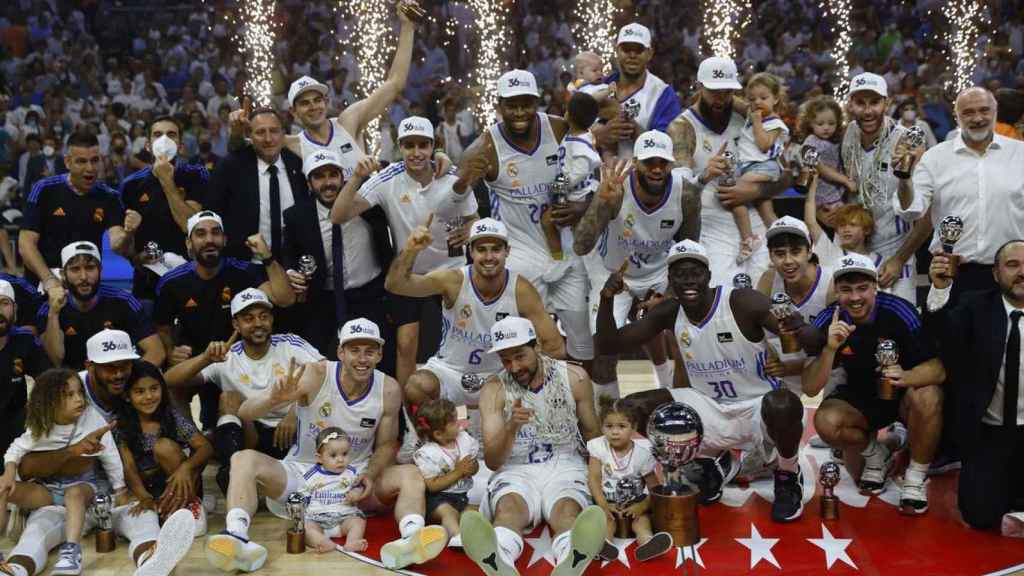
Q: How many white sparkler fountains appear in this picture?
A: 7